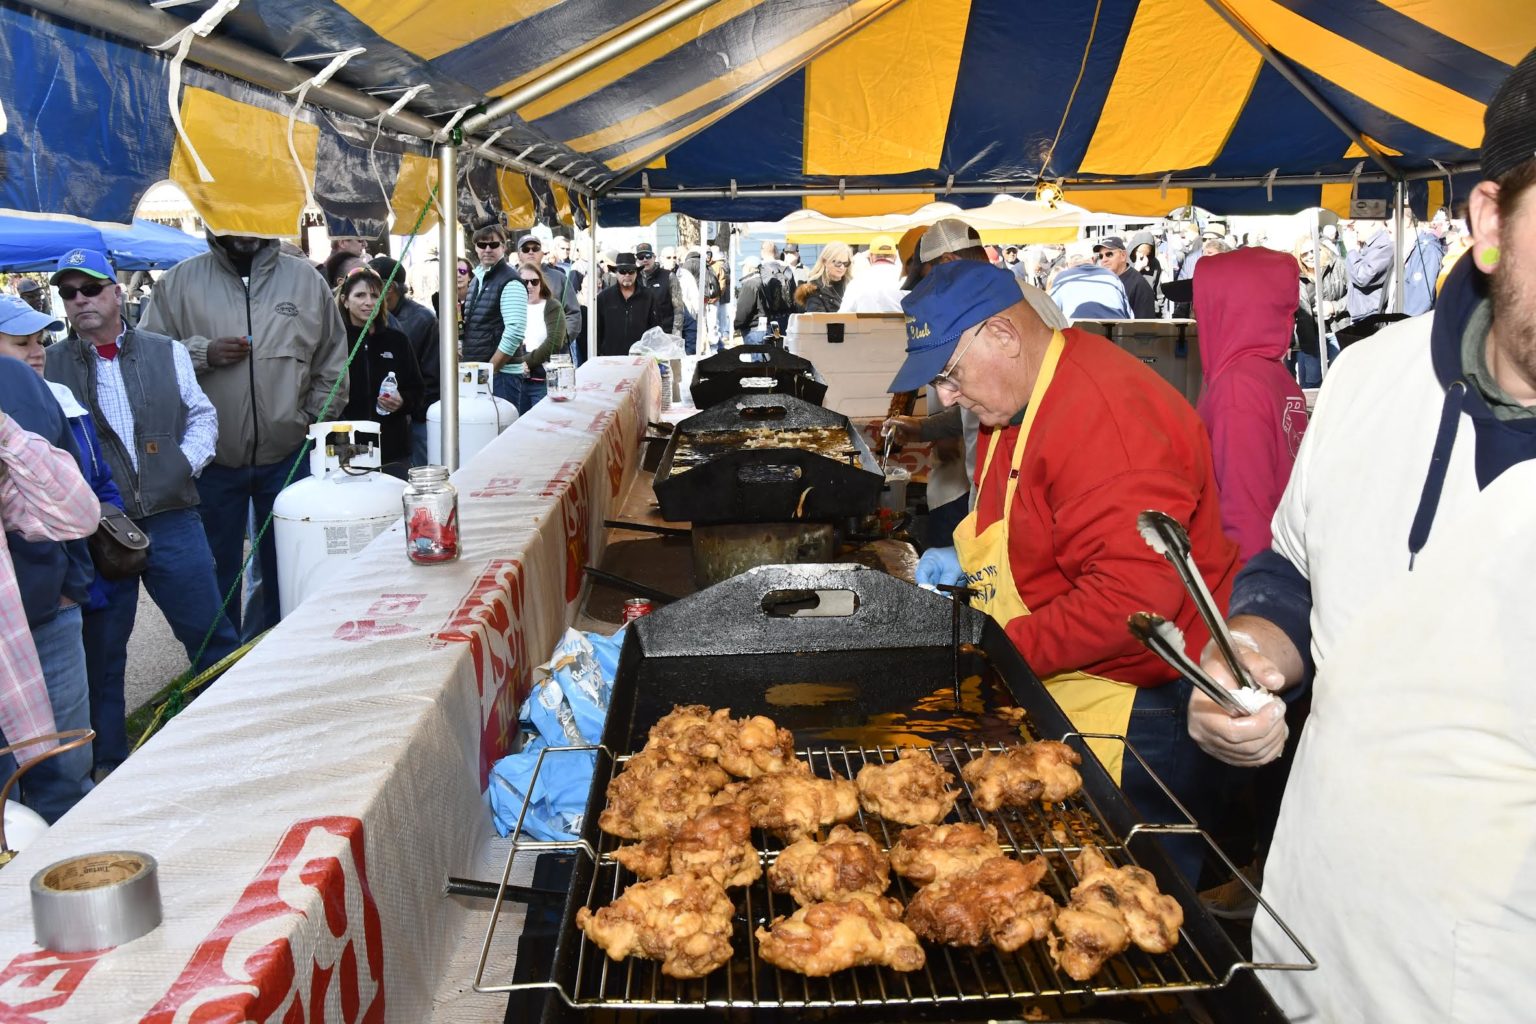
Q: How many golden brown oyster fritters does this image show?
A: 12